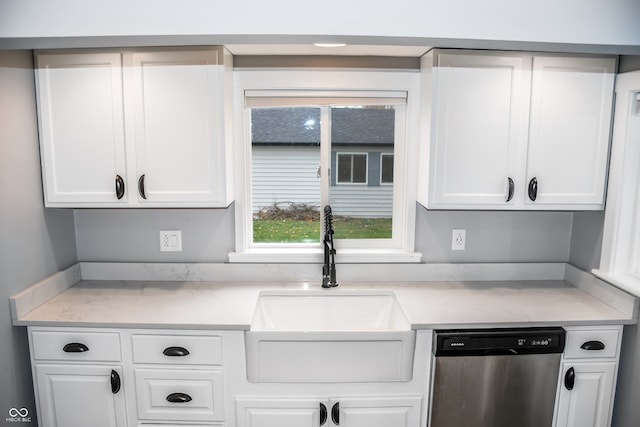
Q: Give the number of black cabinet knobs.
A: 12